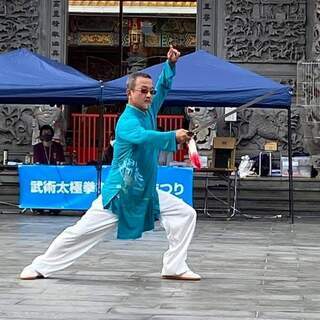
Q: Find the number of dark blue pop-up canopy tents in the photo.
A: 2